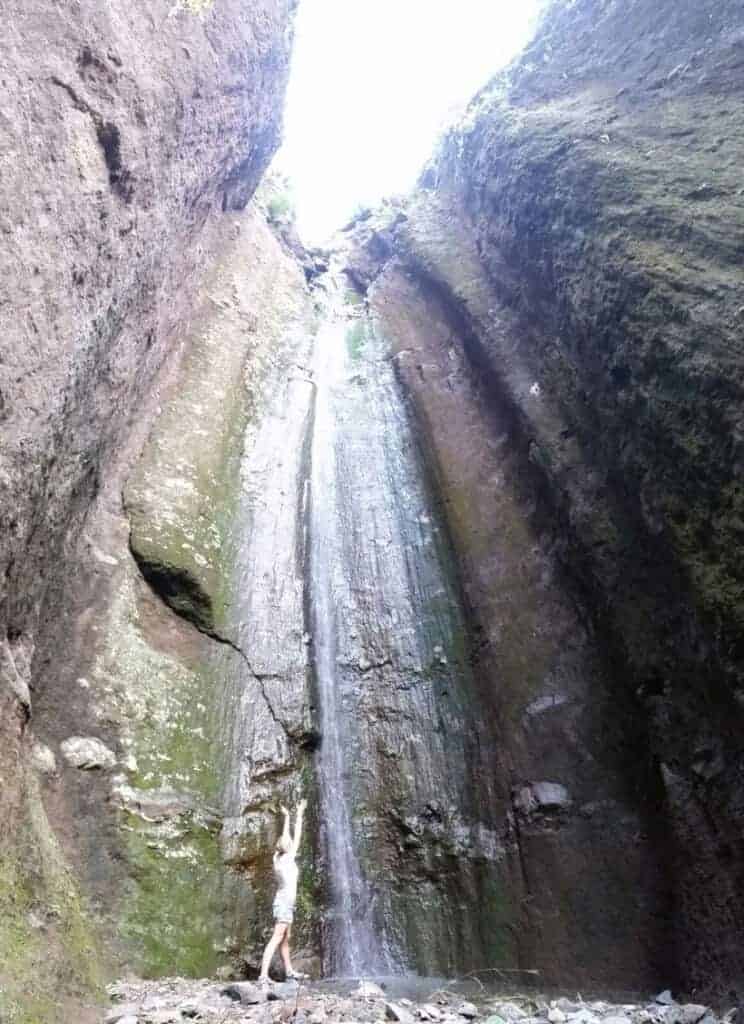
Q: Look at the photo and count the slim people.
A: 1